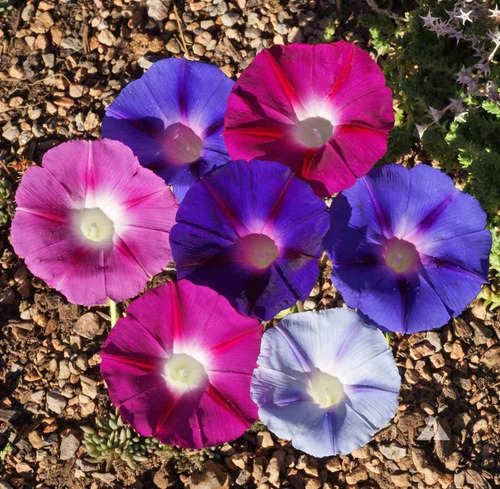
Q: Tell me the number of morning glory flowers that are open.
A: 7